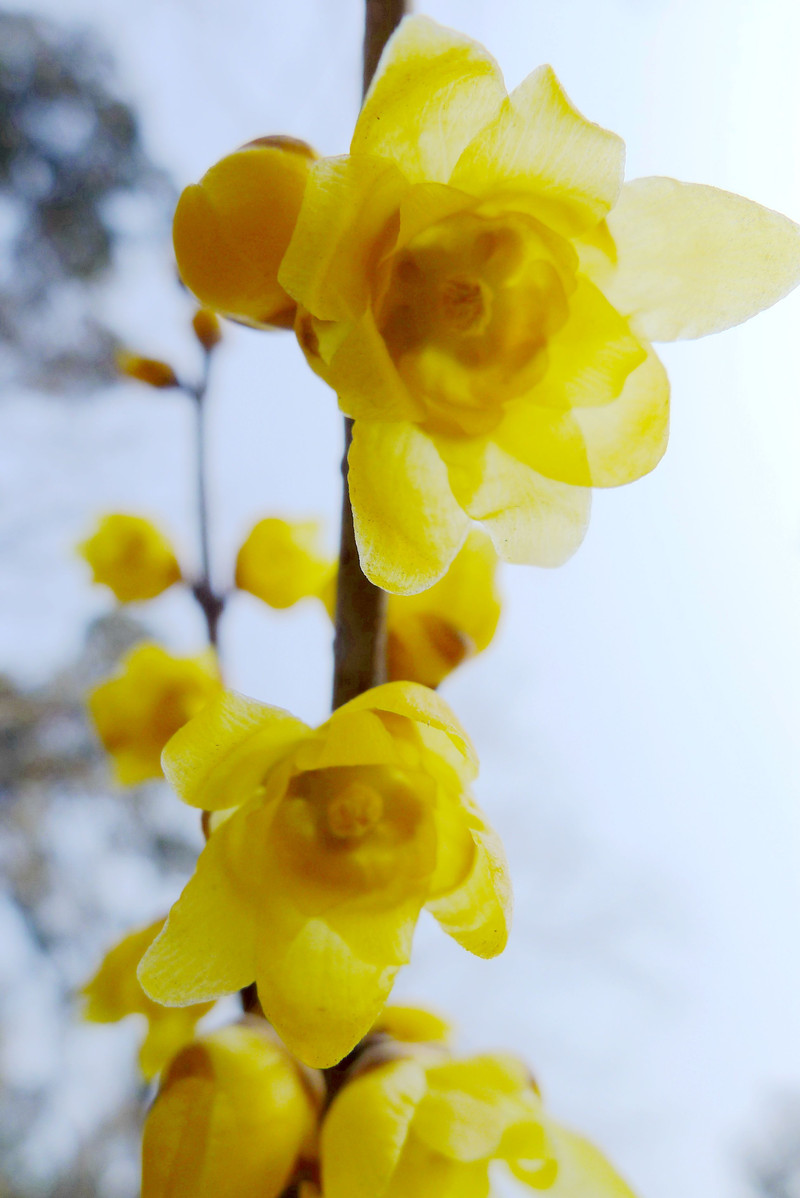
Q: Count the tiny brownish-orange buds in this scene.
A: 2